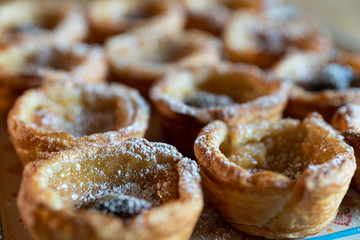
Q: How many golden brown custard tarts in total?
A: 12